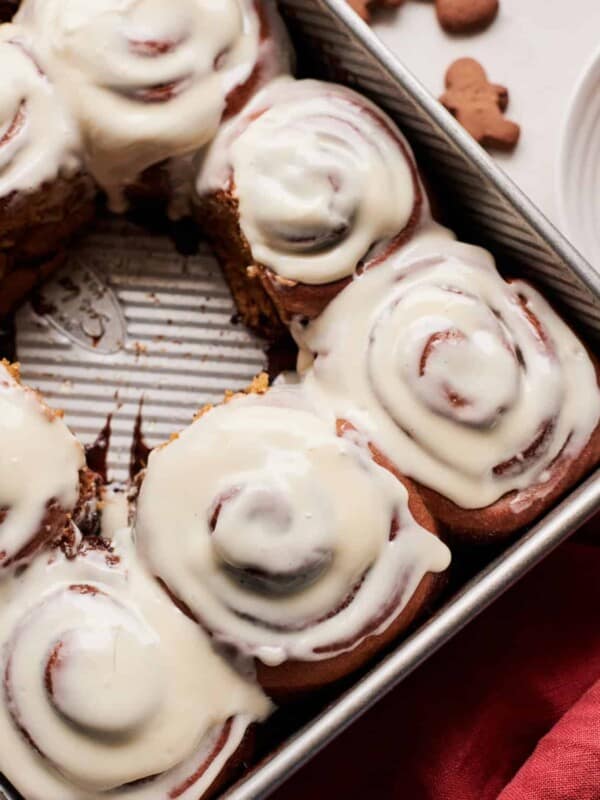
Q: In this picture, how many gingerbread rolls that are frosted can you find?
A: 7